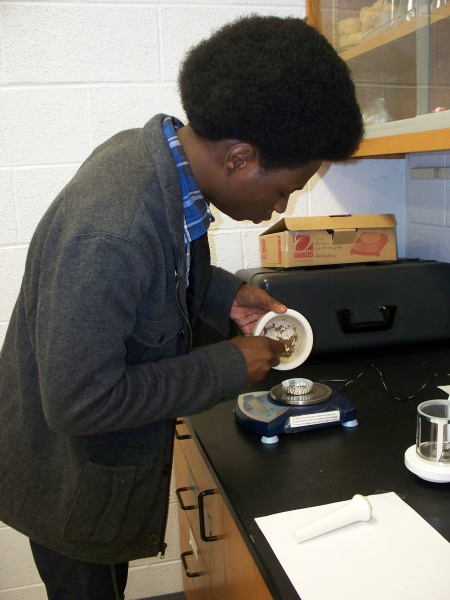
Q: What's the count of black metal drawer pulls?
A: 4